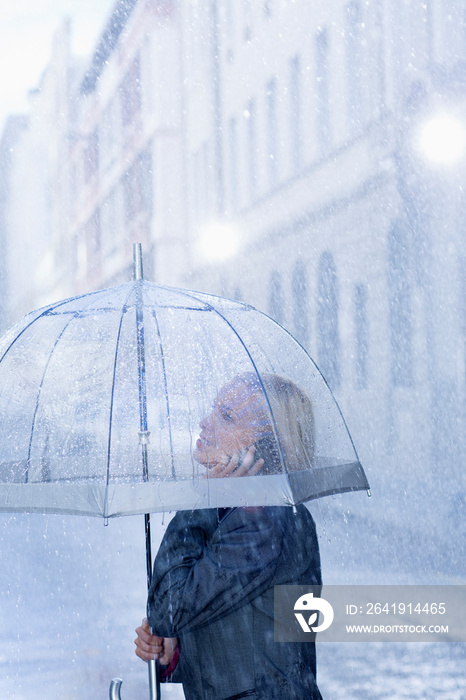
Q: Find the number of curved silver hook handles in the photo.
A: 1